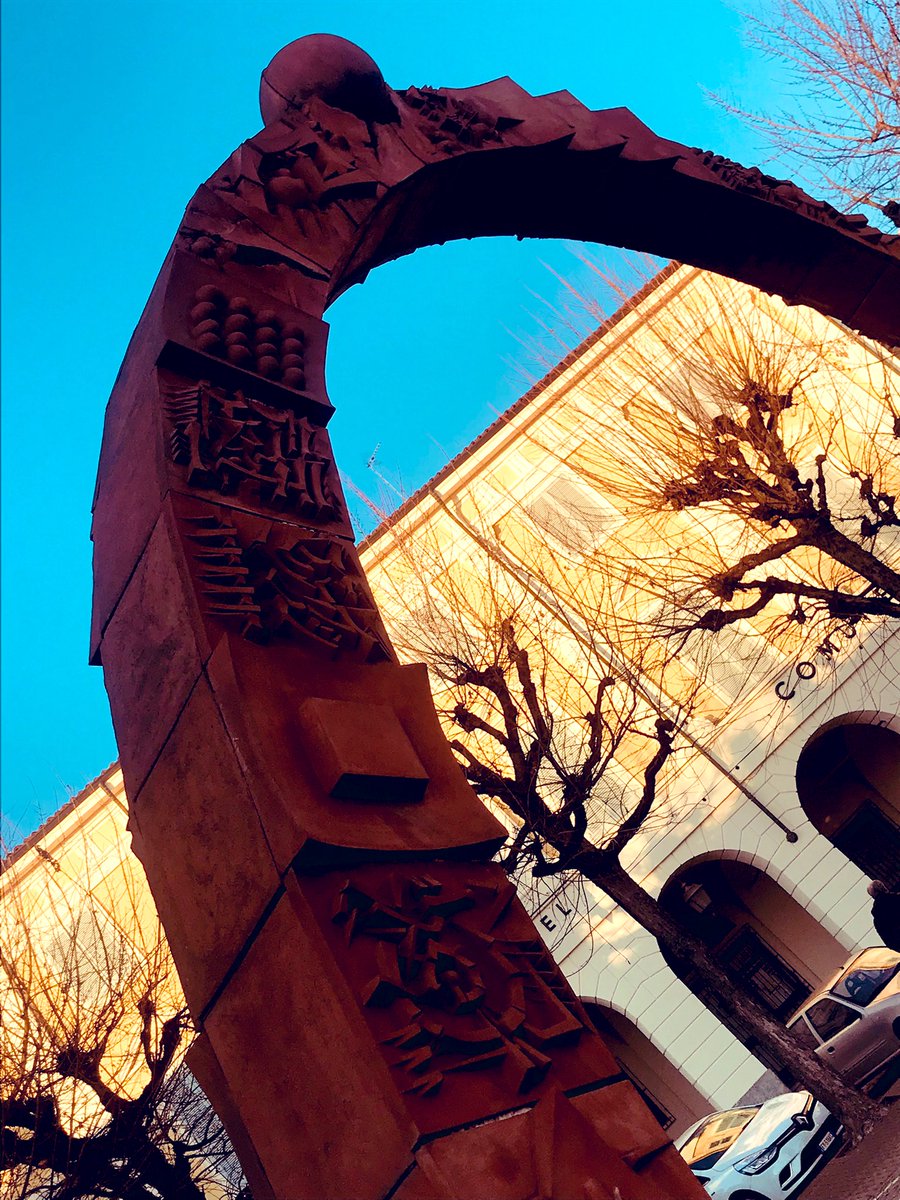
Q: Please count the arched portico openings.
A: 3